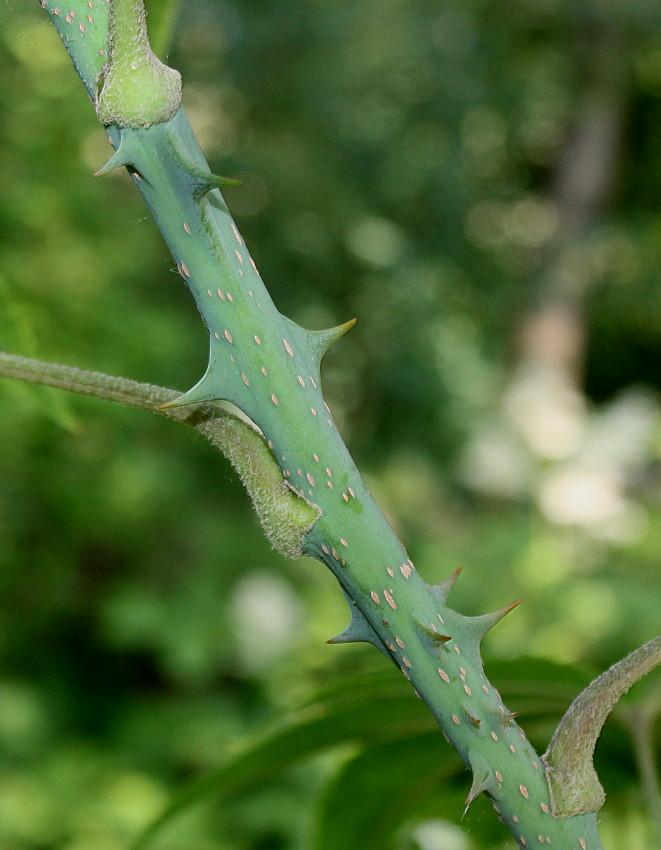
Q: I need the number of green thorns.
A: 11